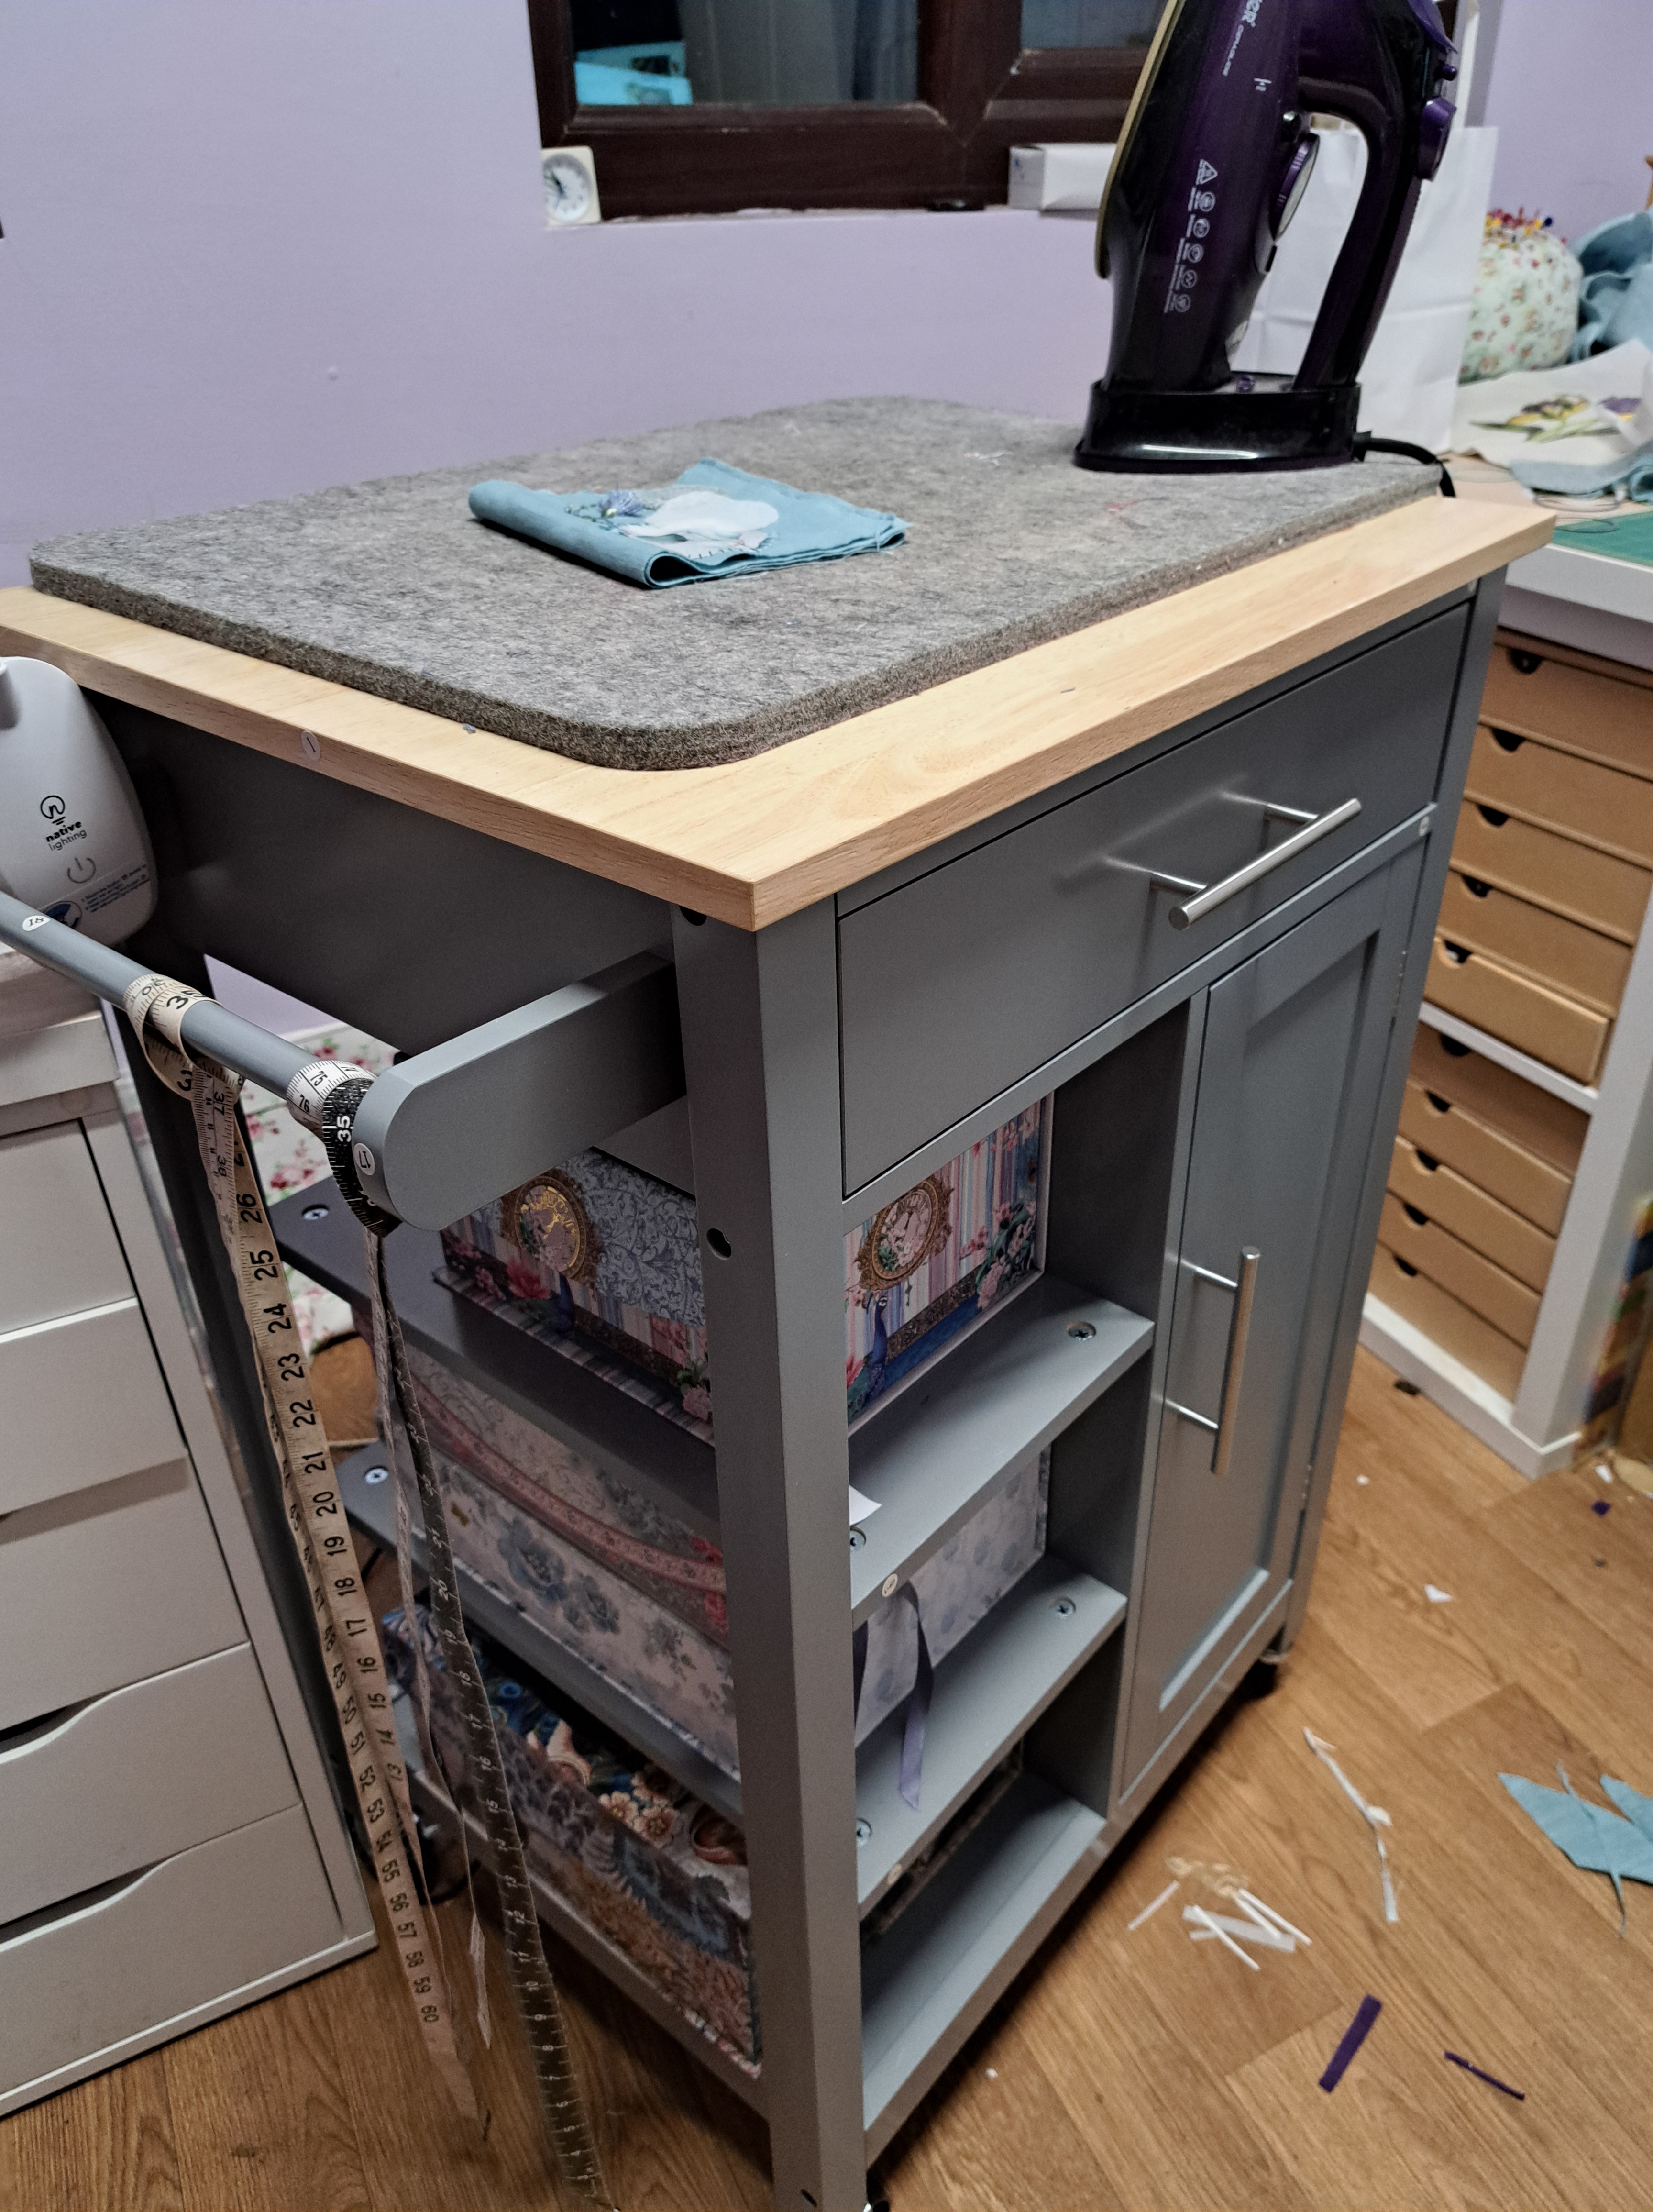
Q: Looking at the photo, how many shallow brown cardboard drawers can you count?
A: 10